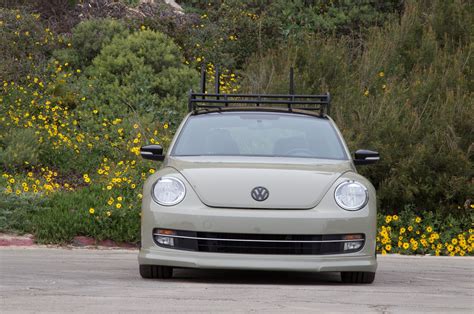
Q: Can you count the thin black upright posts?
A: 3